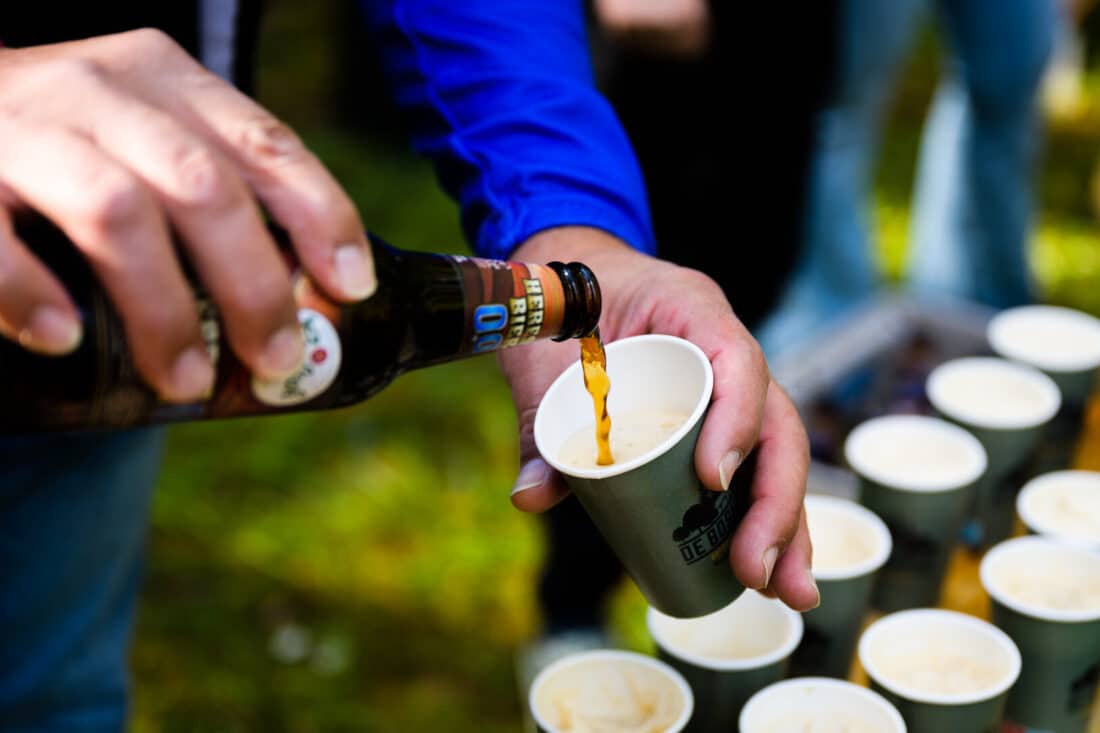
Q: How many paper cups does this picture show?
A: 11